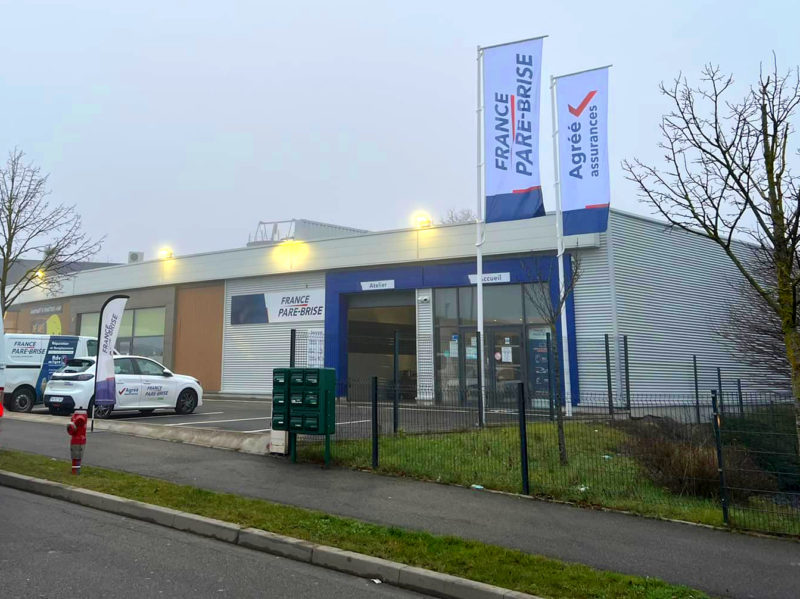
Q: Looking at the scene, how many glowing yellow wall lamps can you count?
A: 4